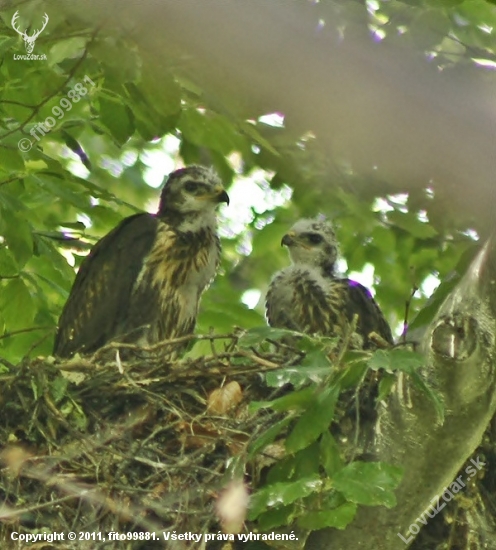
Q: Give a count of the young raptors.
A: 2